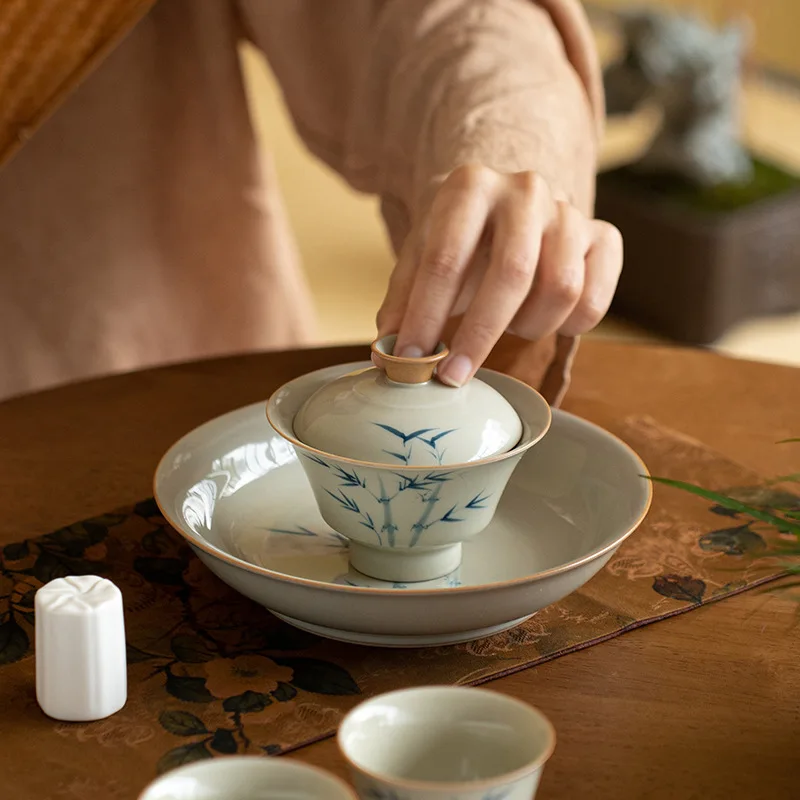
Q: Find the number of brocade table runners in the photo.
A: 1